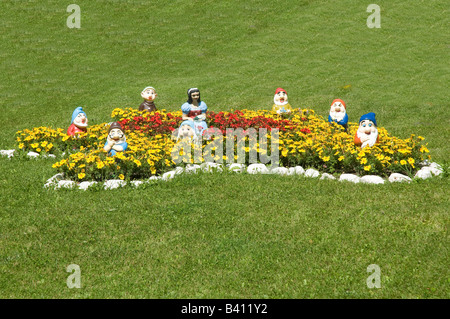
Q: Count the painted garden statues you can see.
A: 8